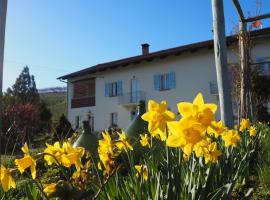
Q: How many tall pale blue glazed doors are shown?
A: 1